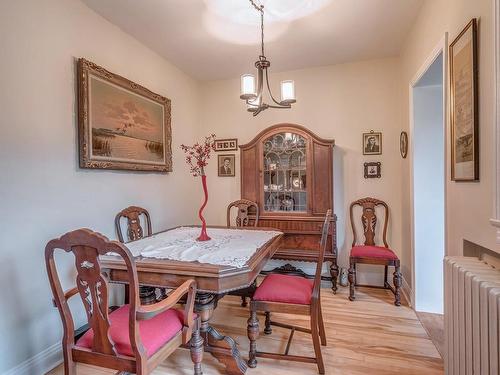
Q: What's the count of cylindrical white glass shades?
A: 3